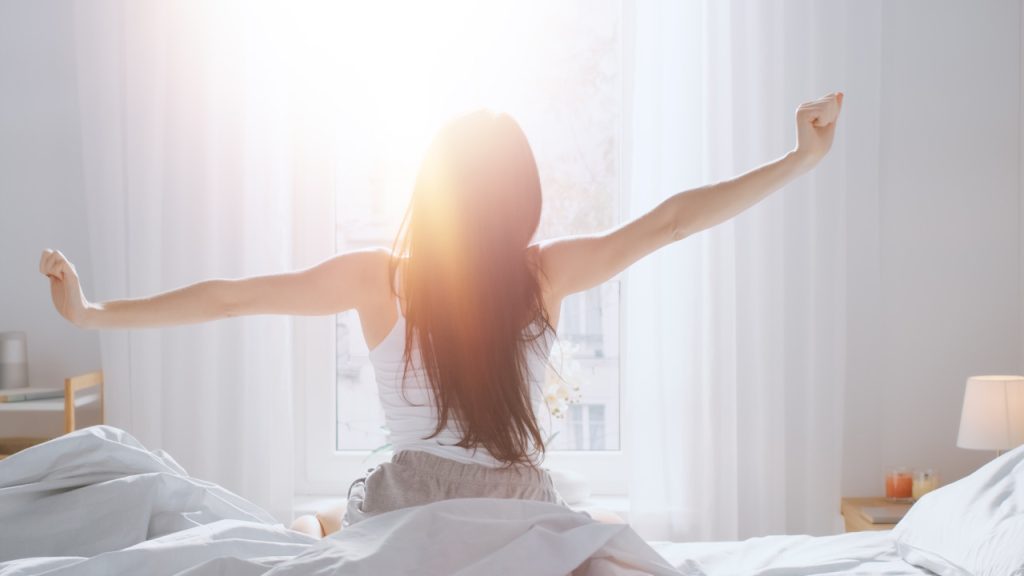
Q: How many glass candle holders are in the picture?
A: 2